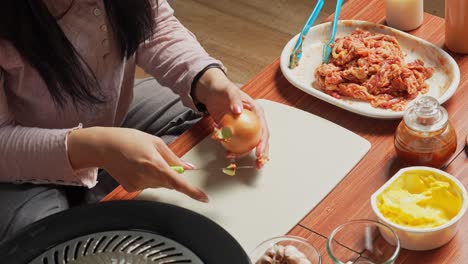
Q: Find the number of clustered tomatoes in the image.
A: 0